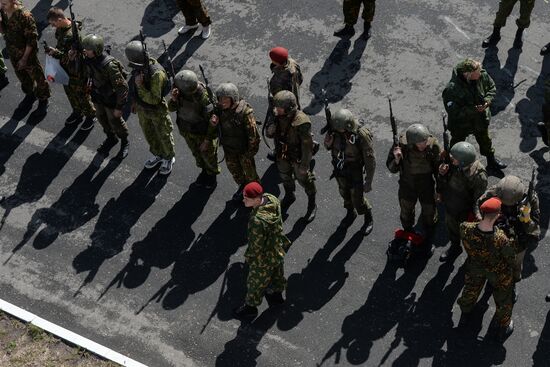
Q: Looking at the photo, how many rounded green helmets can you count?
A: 9